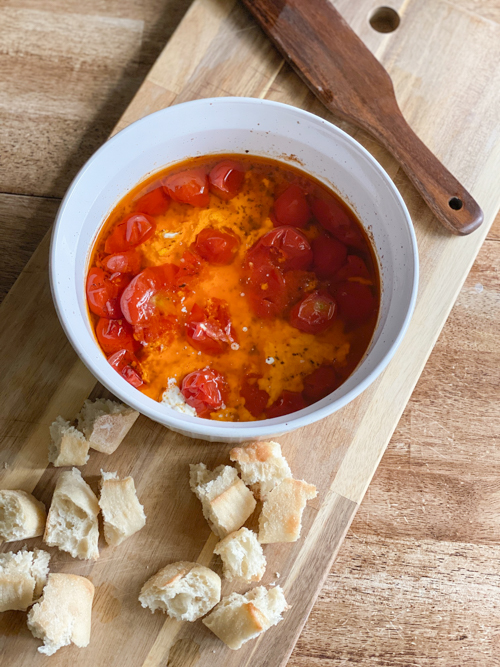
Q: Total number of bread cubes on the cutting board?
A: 13